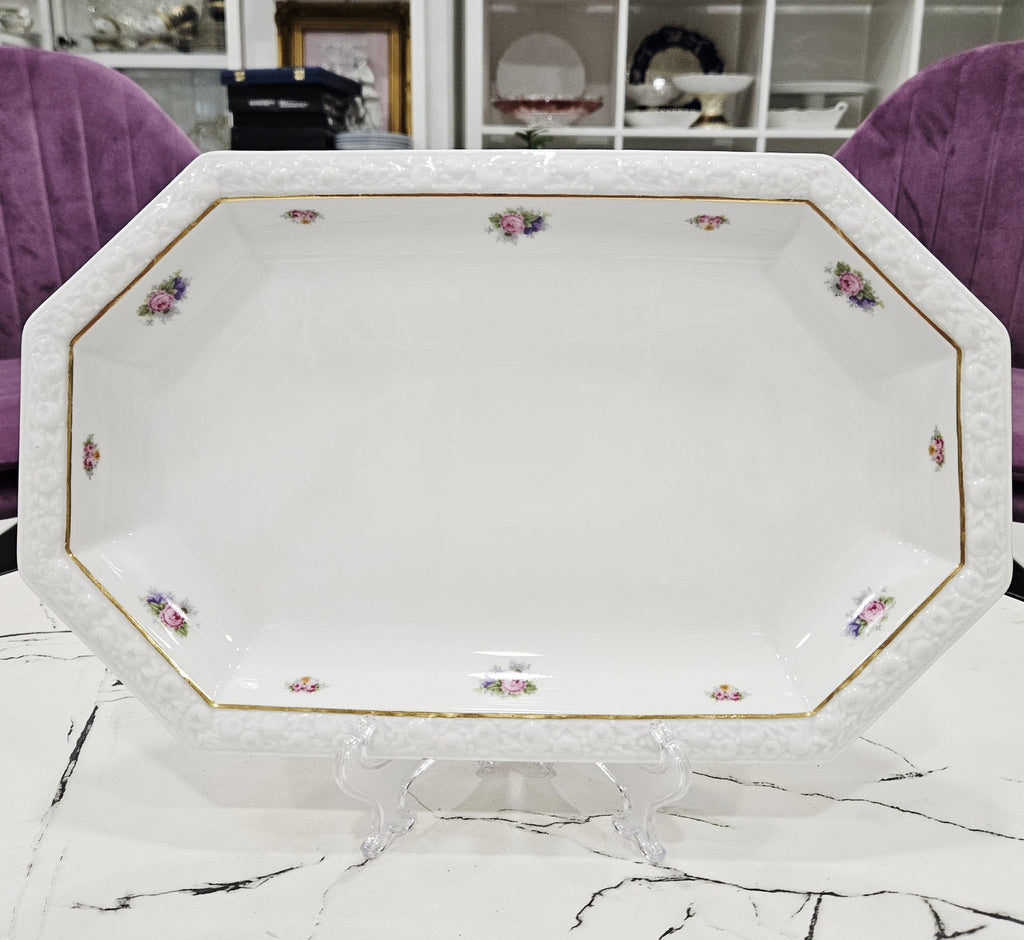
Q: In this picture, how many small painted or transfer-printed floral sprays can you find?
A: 12